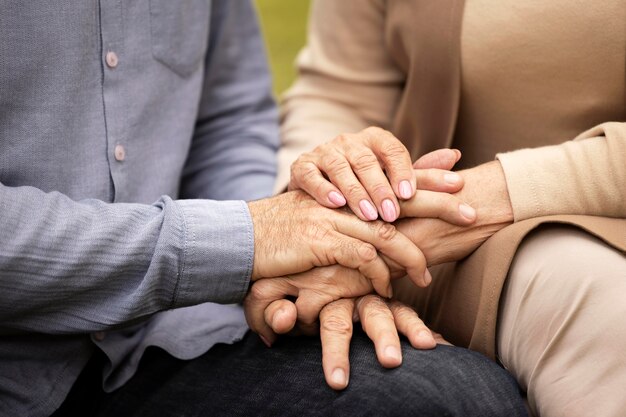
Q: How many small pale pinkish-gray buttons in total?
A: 2